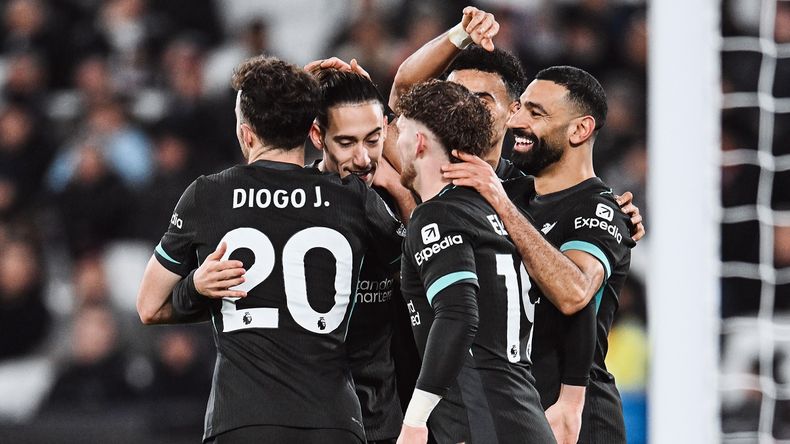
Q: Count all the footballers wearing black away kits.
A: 5